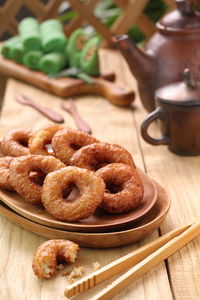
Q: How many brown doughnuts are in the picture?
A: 9